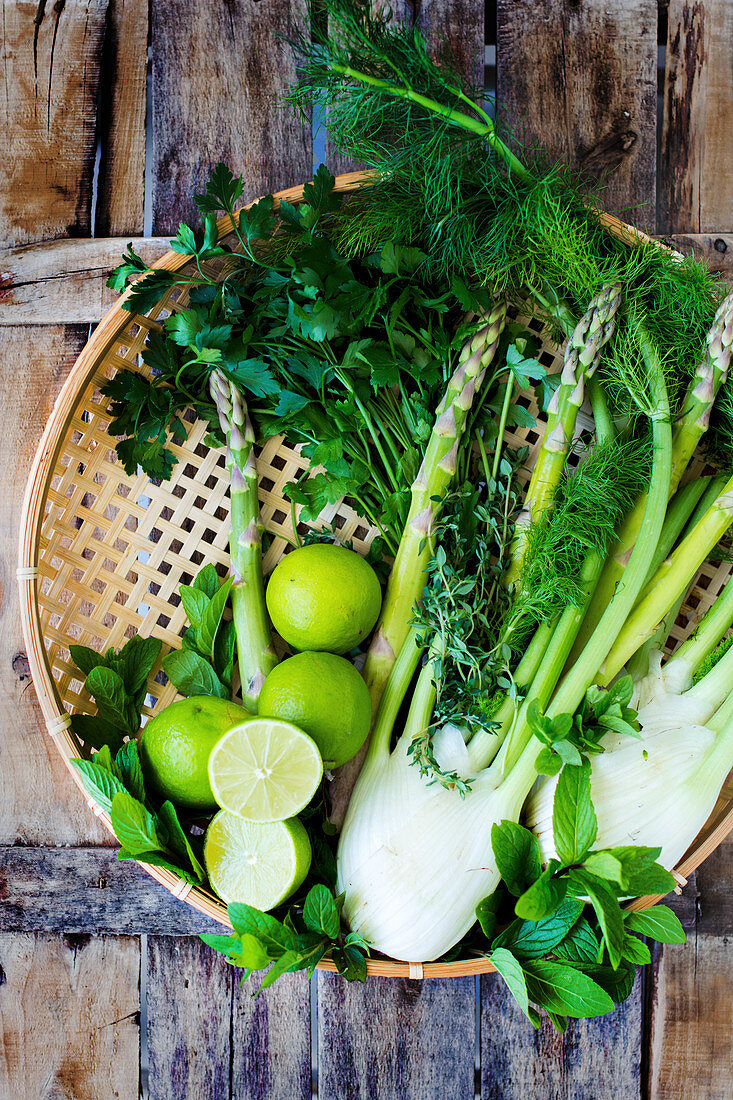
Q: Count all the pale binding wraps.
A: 6